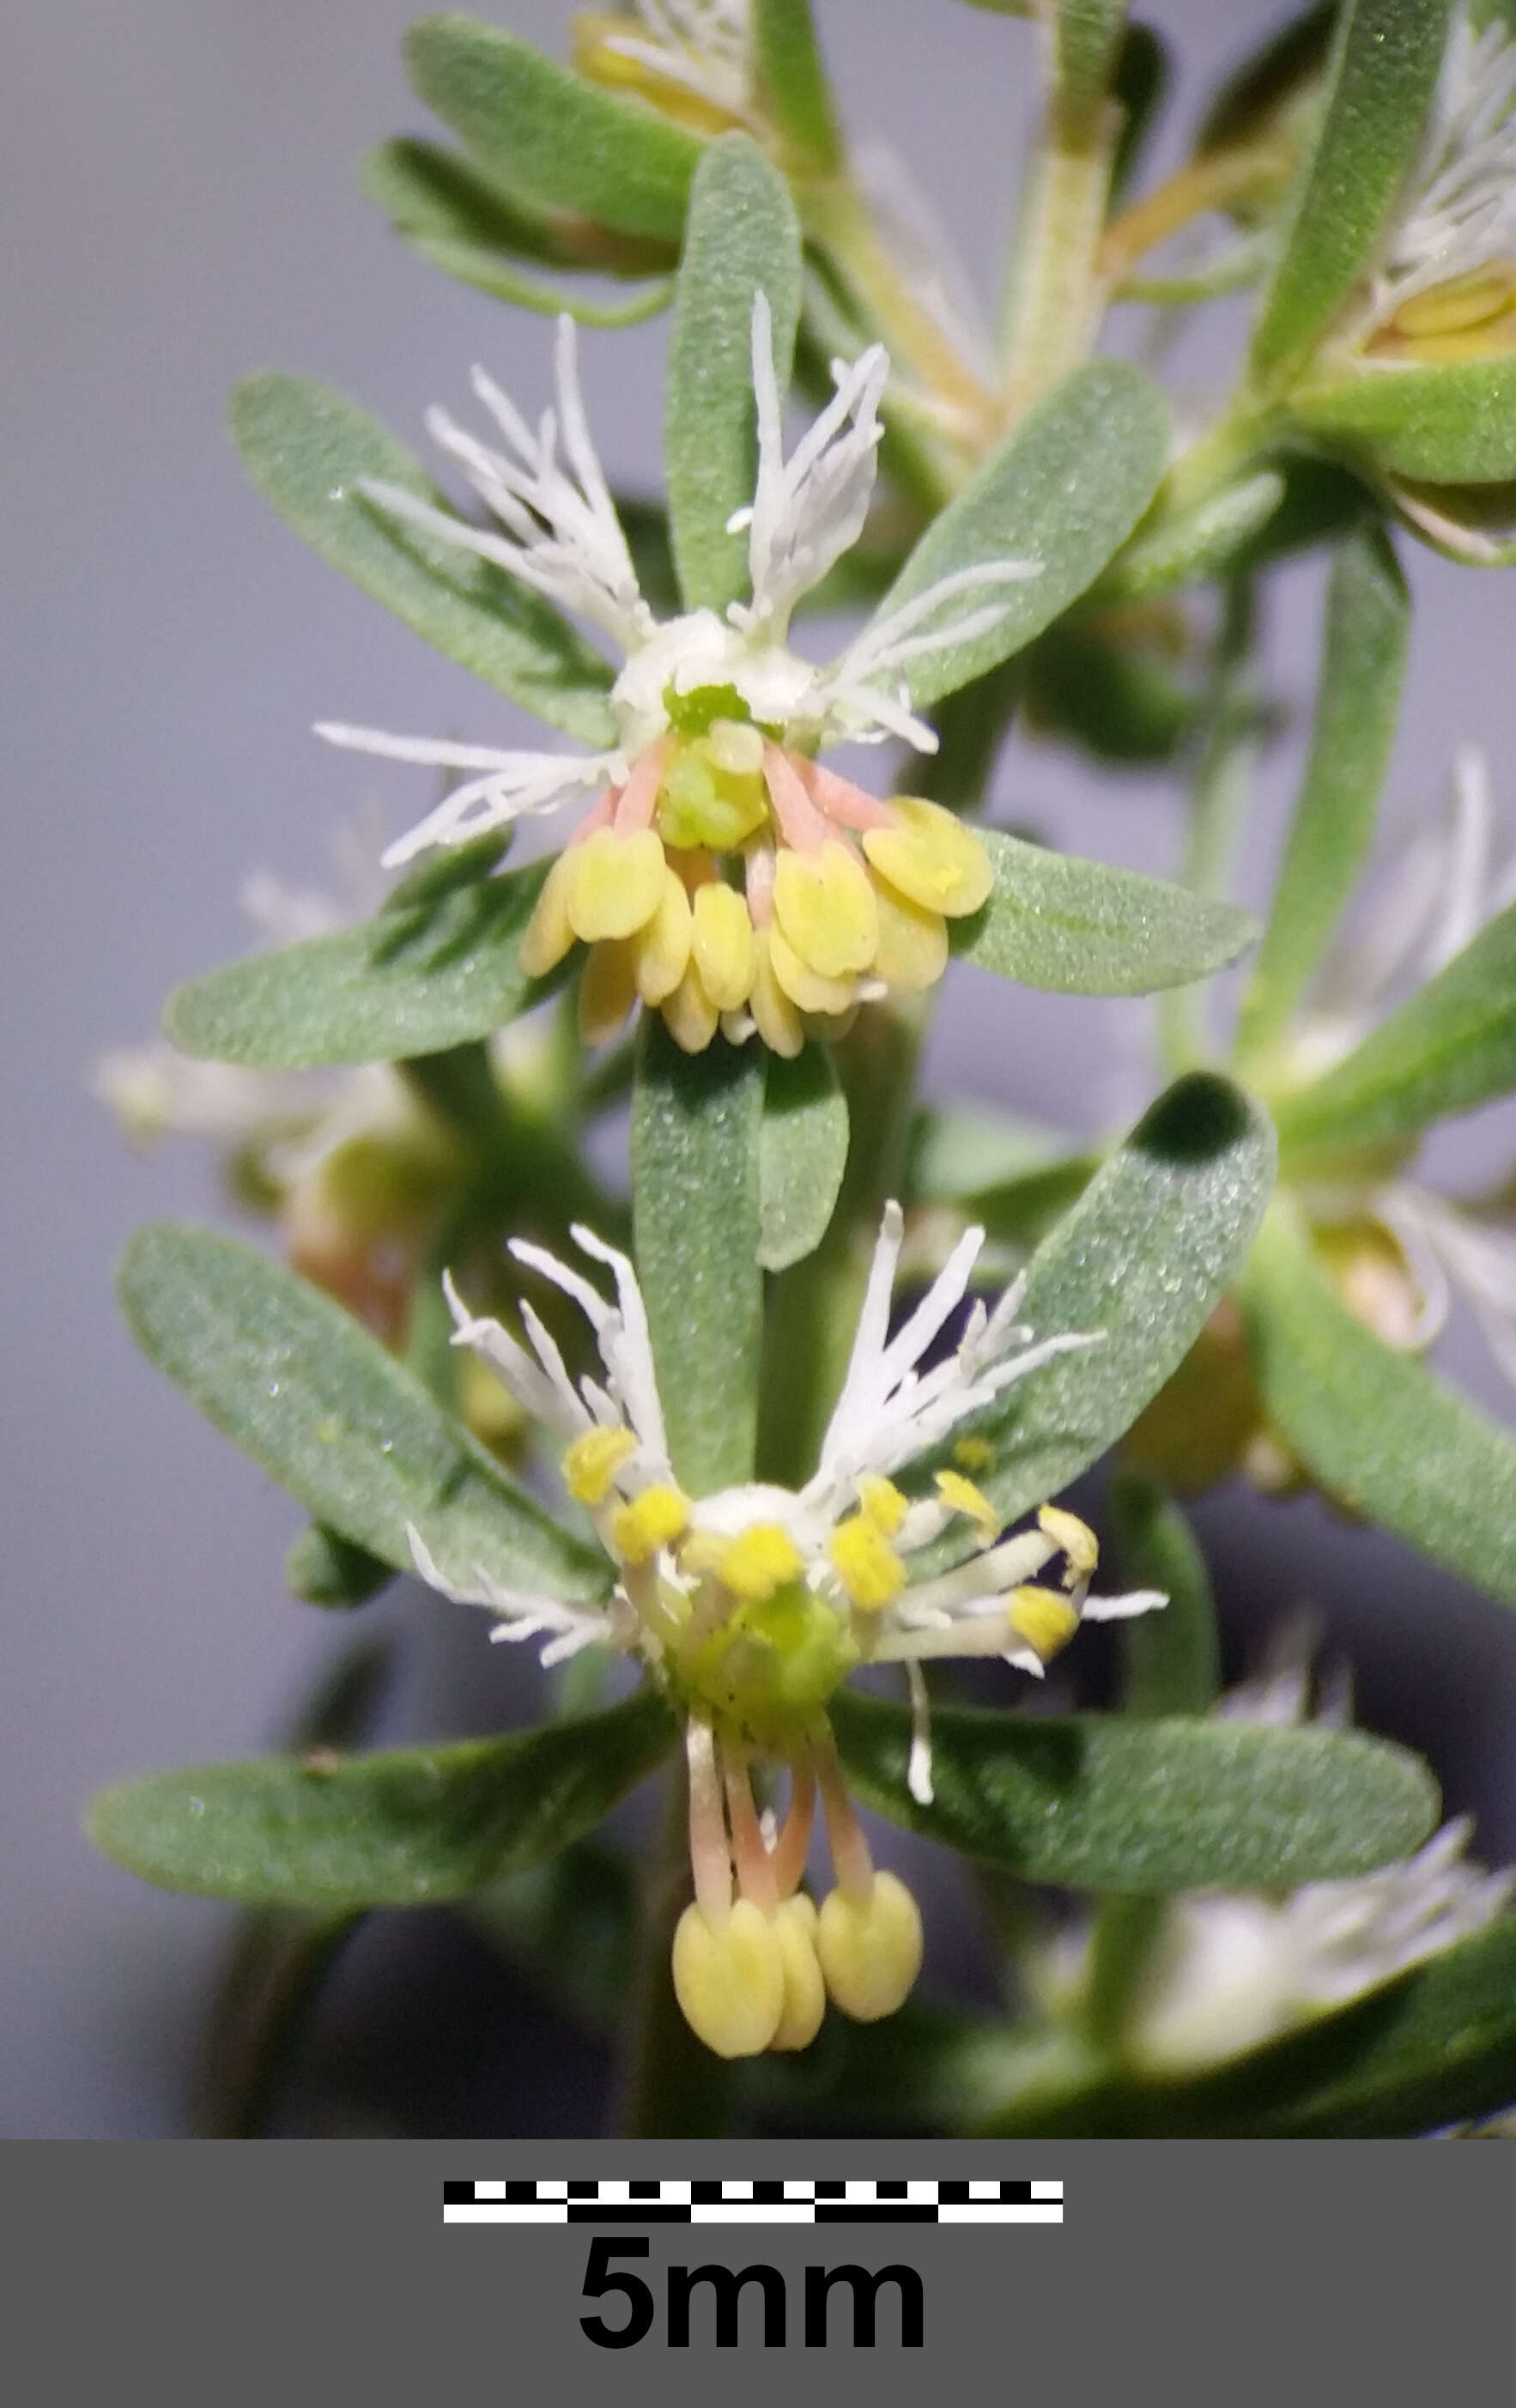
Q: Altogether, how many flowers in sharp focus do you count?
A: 2